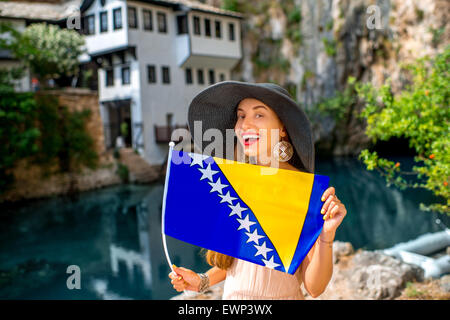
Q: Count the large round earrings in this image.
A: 1